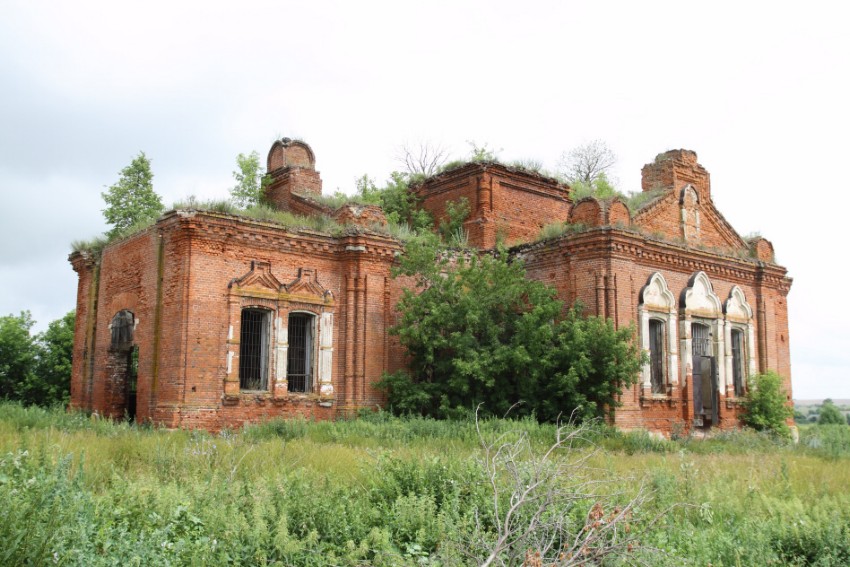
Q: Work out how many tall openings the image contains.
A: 6